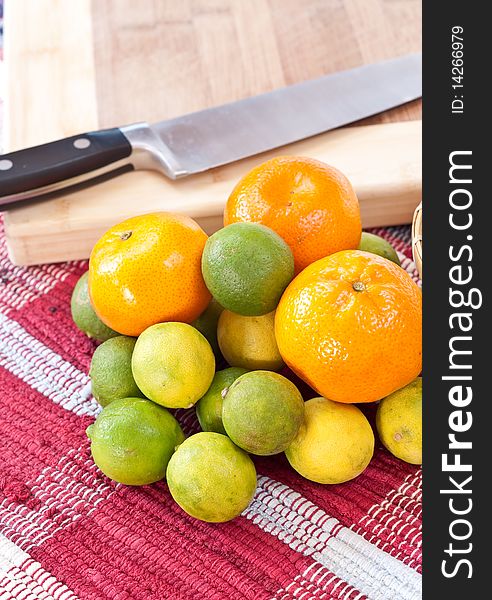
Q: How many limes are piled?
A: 13